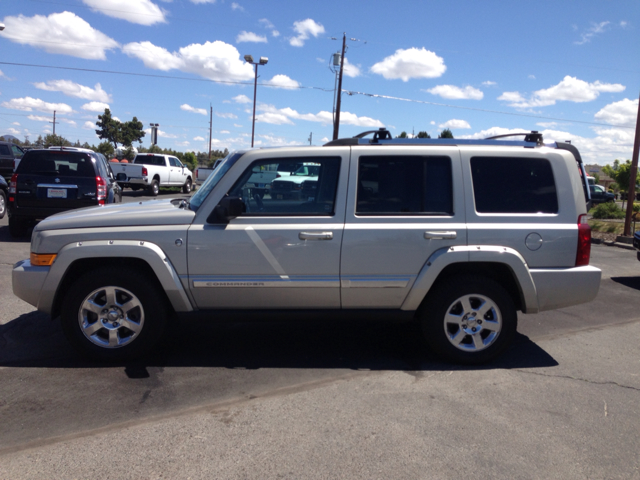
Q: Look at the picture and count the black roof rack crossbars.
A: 2